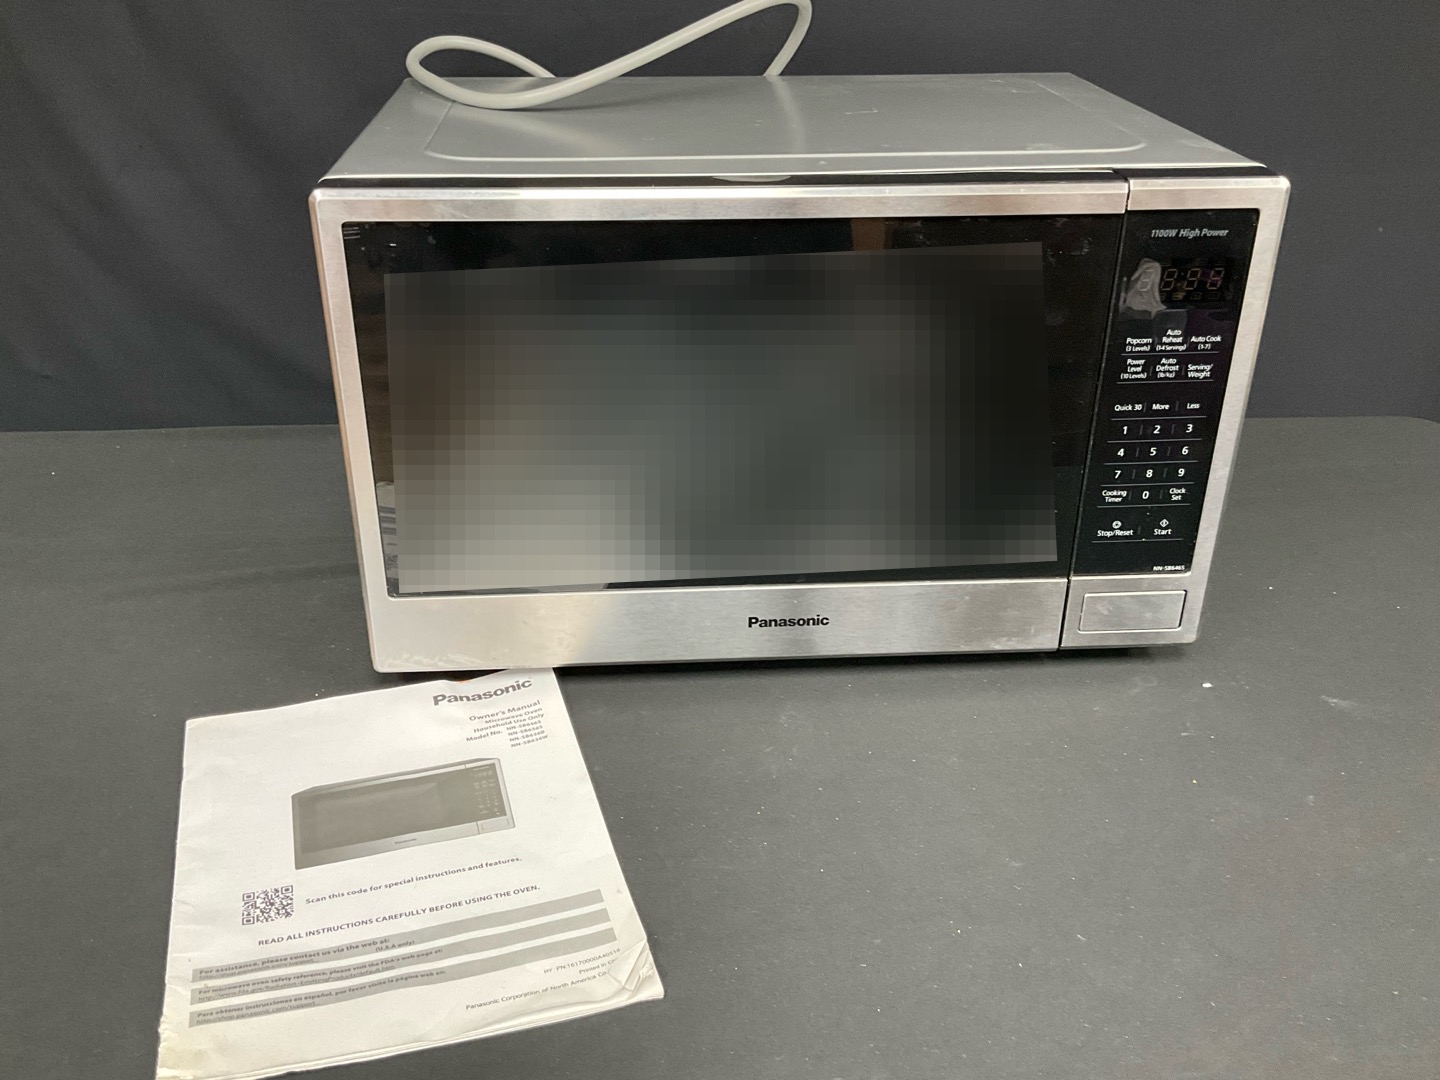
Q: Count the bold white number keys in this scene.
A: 10